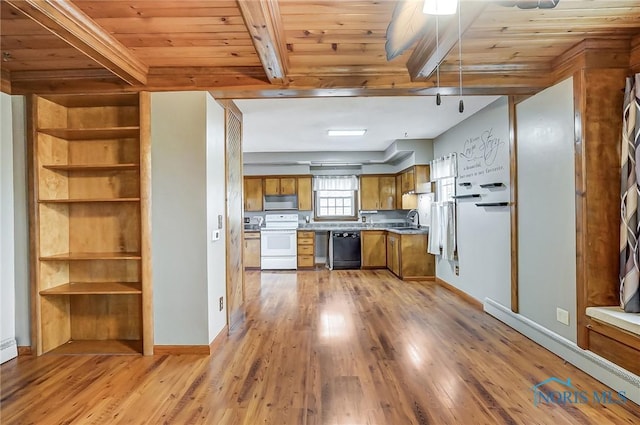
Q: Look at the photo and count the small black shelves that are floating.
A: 4